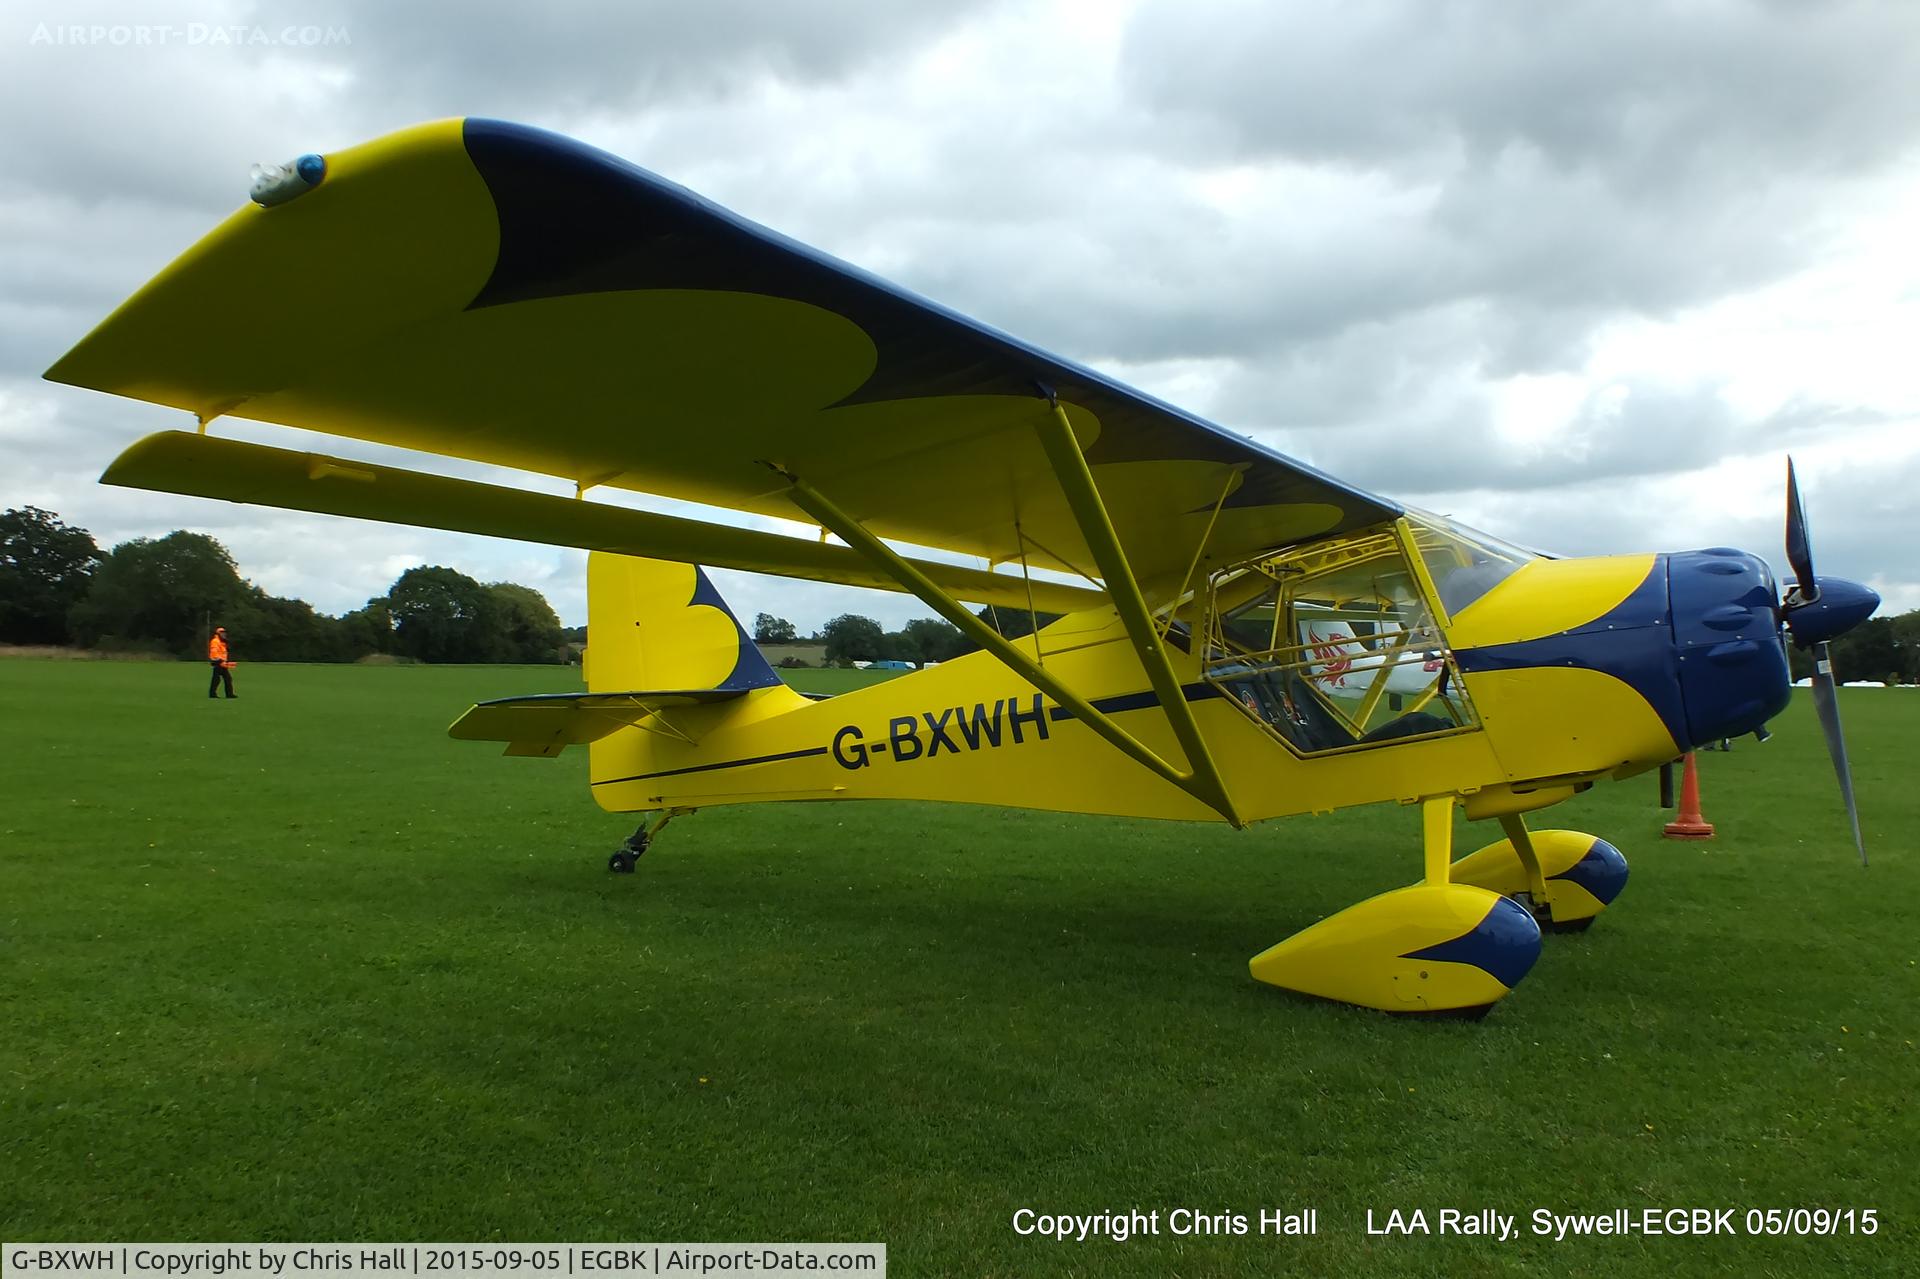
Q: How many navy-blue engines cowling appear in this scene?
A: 1